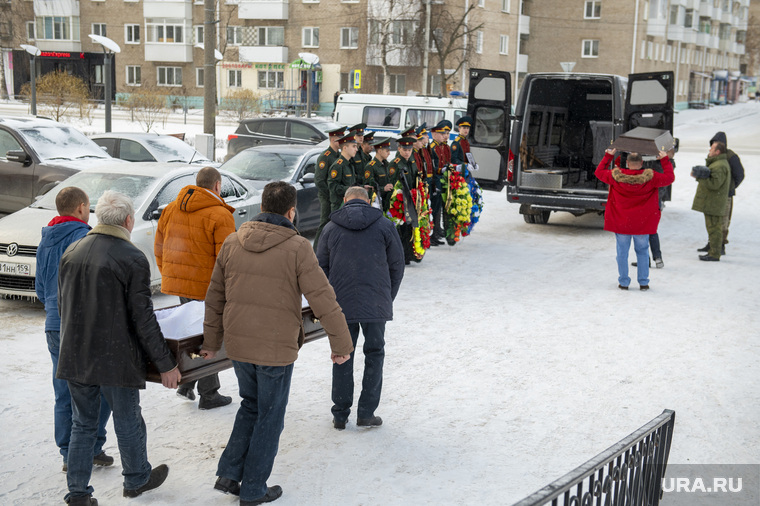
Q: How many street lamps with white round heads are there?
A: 4